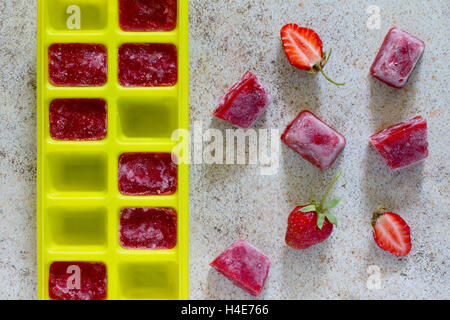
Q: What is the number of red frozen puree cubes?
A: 12